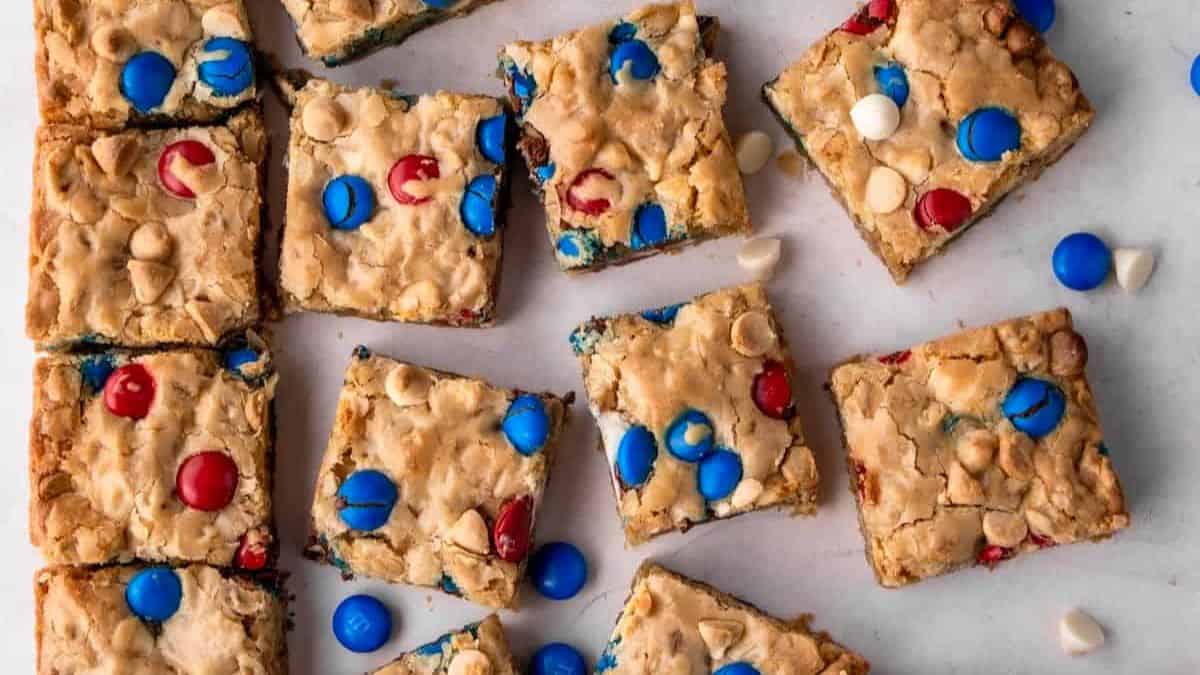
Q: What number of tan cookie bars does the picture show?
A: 13